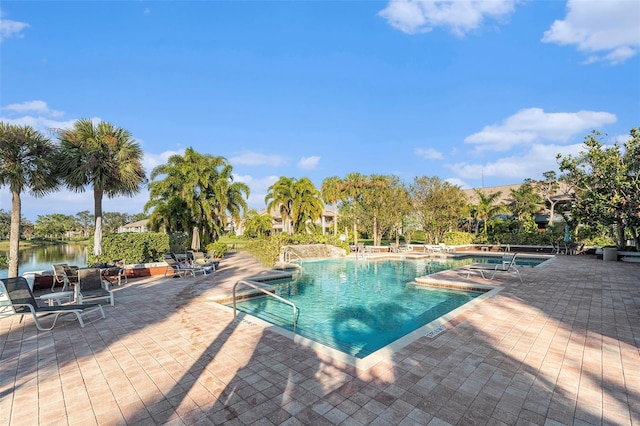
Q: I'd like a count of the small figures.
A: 0